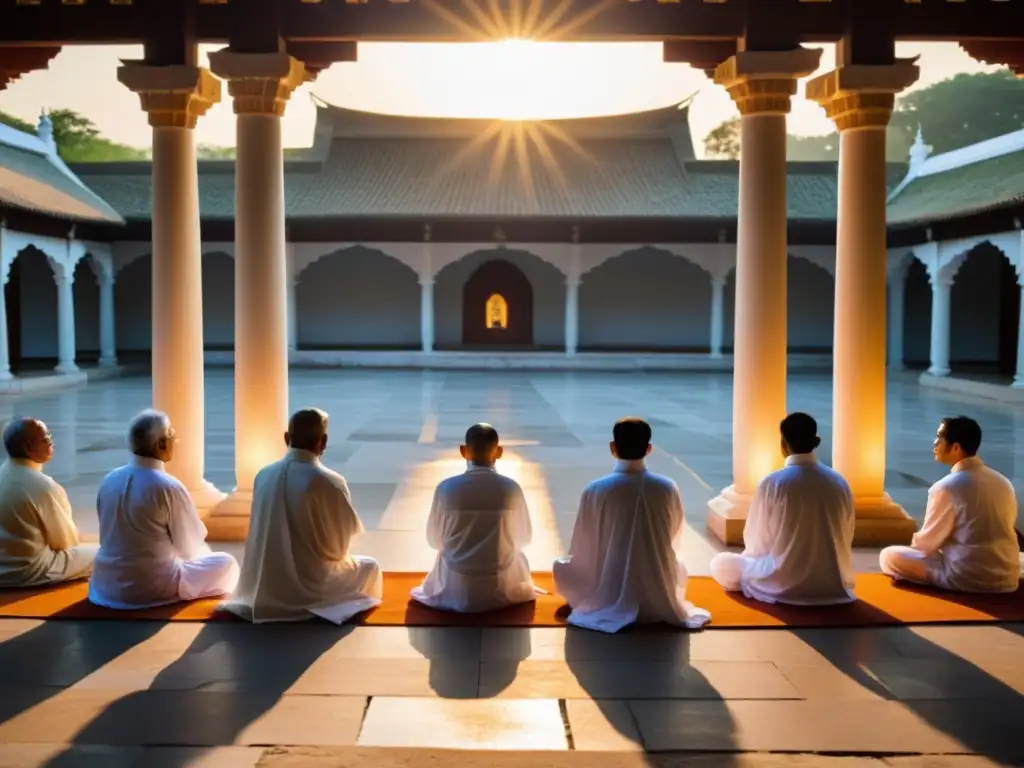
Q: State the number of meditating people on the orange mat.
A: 7